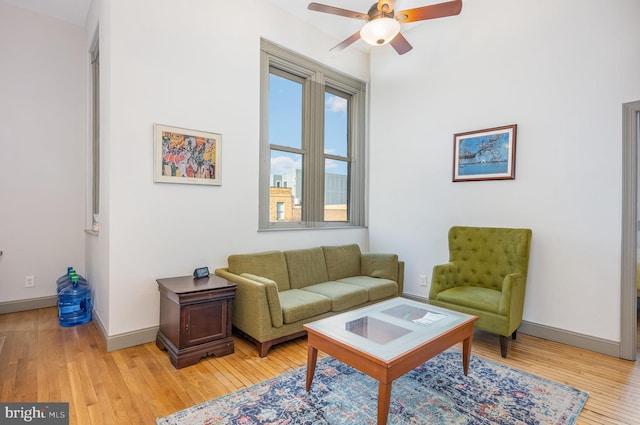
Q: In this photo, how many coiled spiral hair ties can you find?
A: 0